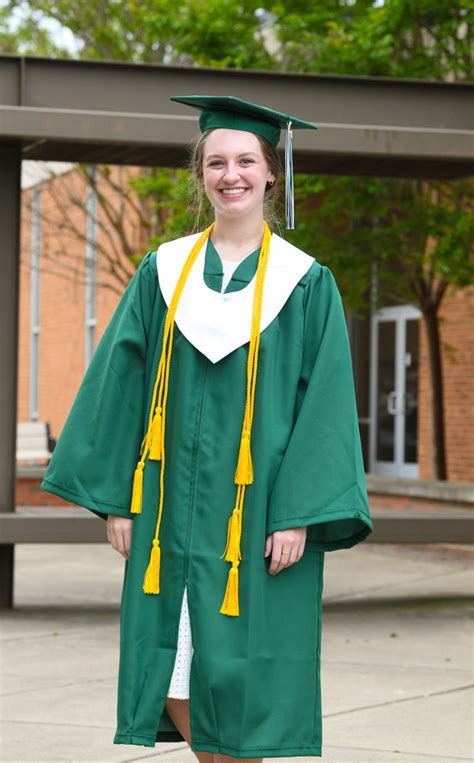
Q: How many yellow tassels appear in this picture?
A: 6